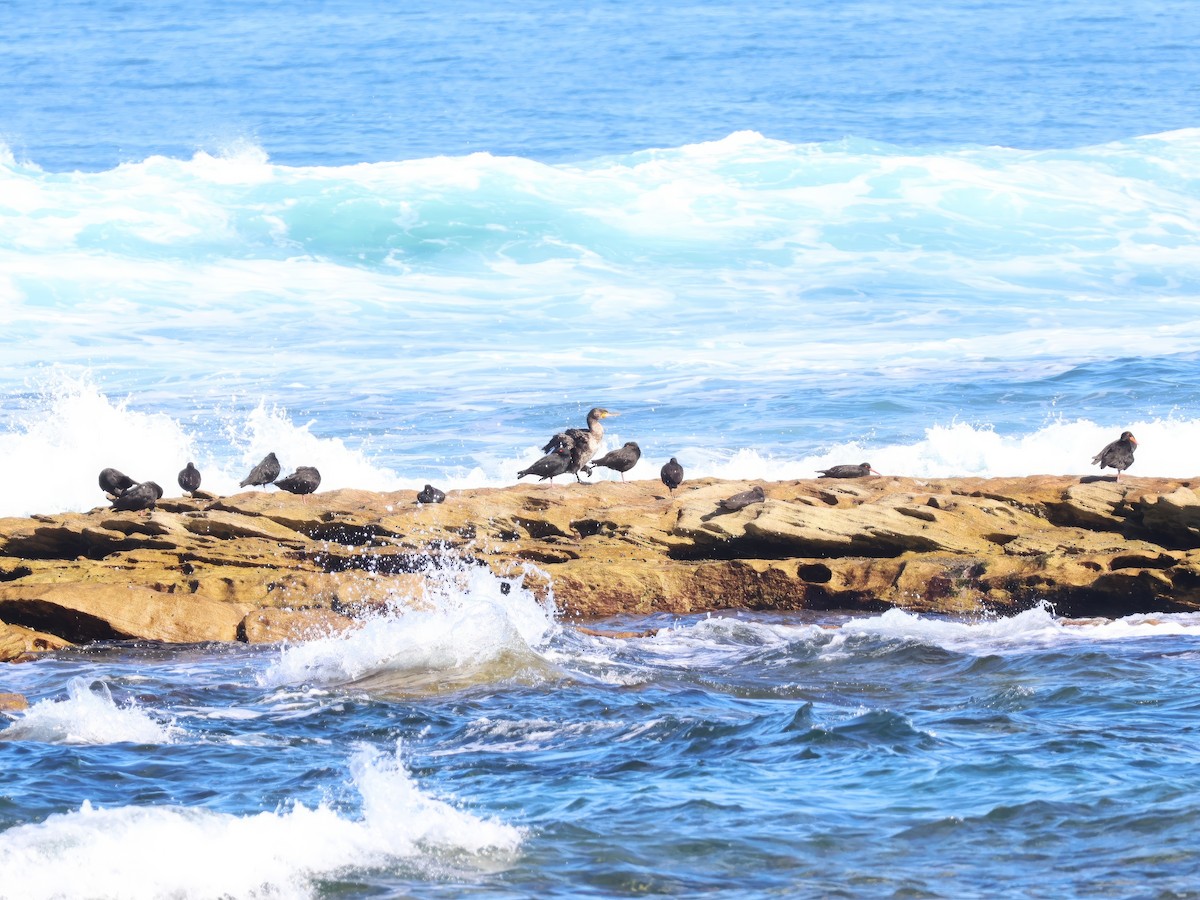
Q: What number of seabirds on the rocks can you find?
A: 13